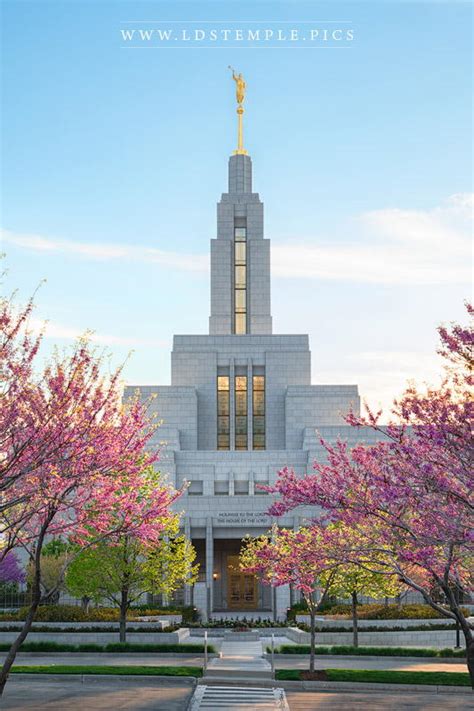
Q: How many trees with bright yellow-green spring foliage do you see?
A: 2